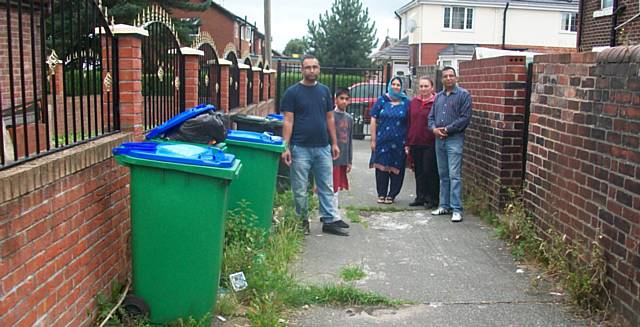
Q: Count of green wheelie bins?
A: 3